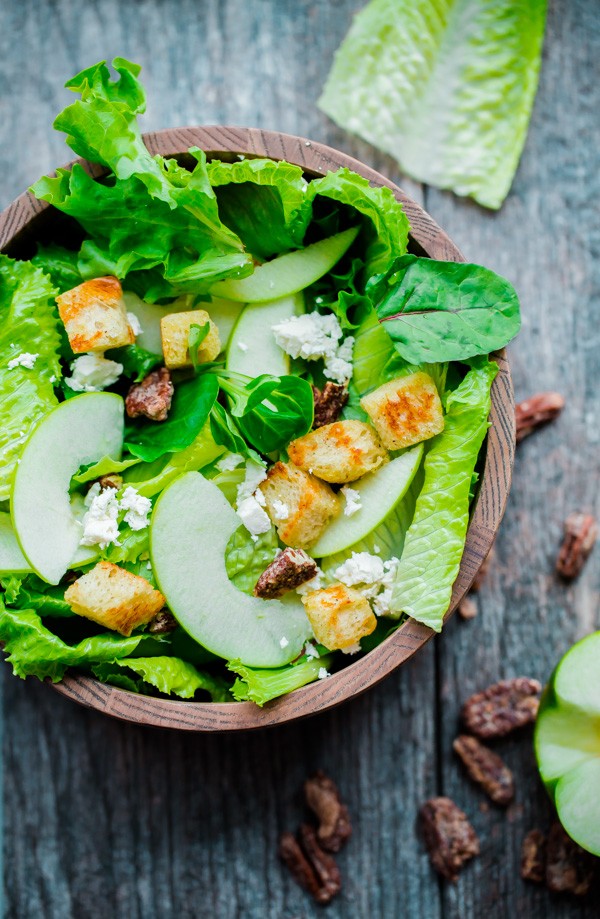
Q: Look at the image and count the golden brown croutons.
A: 7